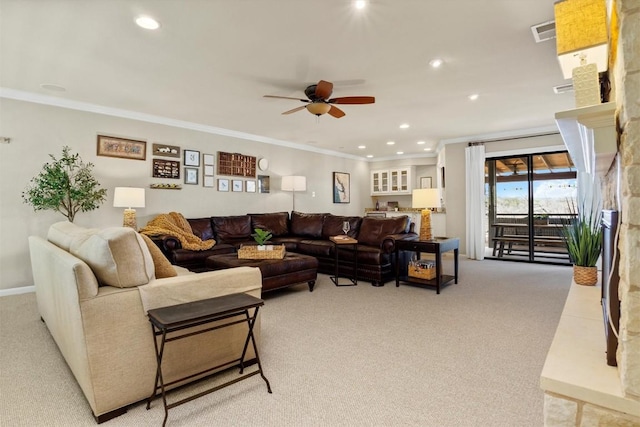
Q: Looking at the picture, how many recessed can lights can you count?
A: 11